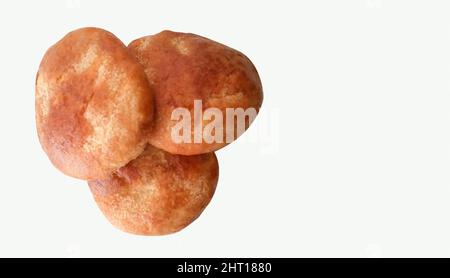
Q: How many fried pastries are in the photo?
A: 3